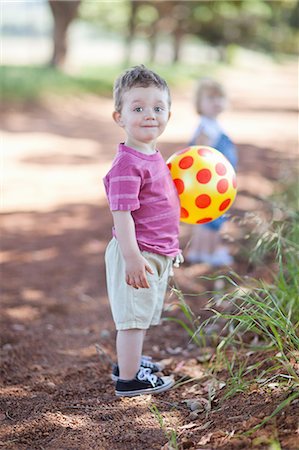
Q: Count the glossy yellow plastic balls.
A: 1